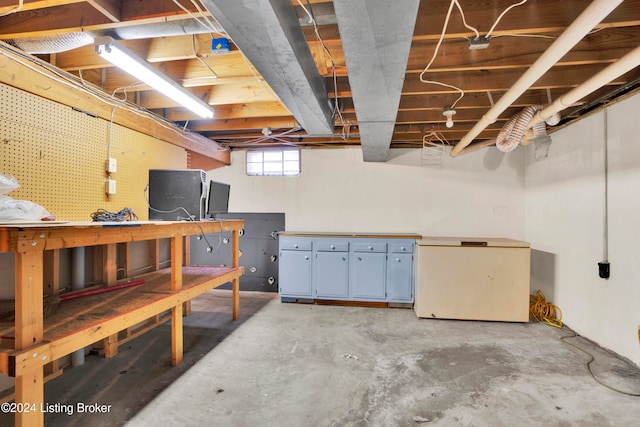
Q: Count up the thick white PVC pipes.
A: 2